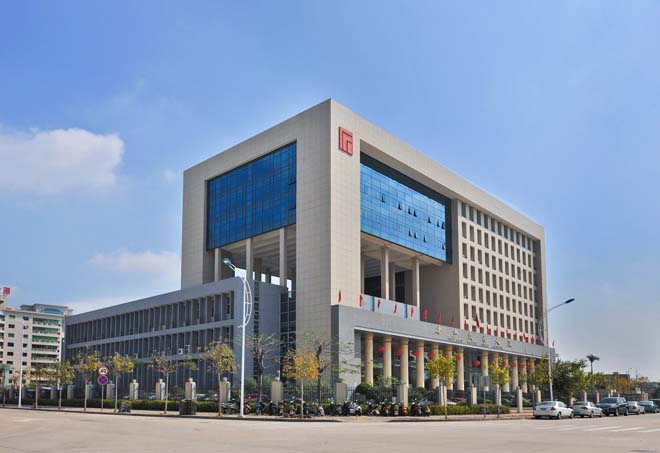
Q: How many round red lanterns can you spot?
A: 11